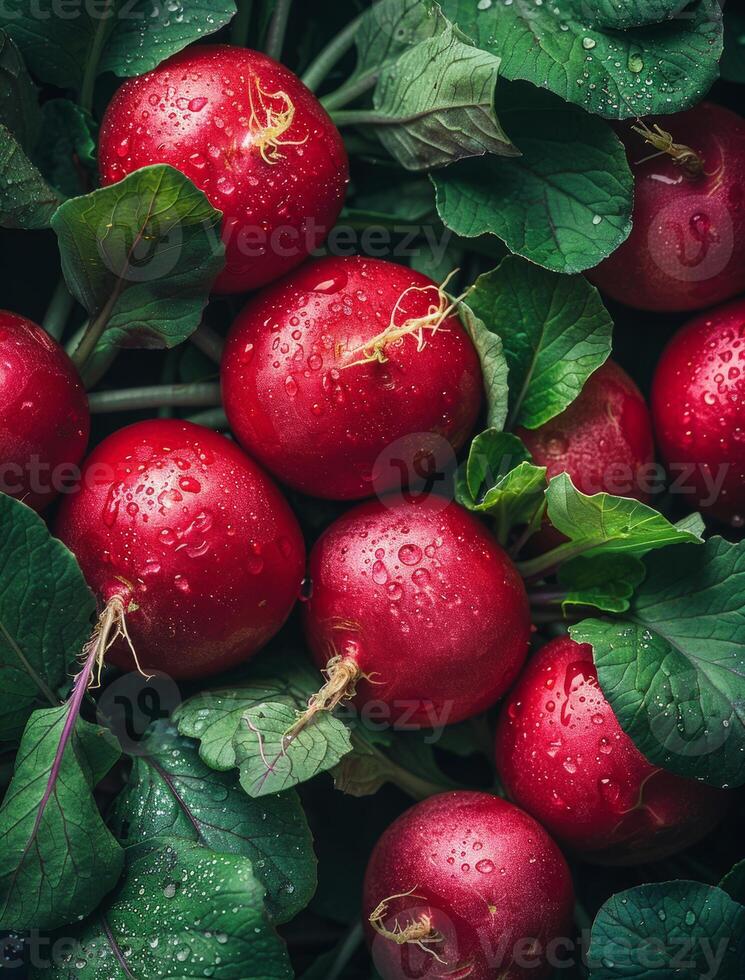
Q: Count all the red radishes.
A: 10